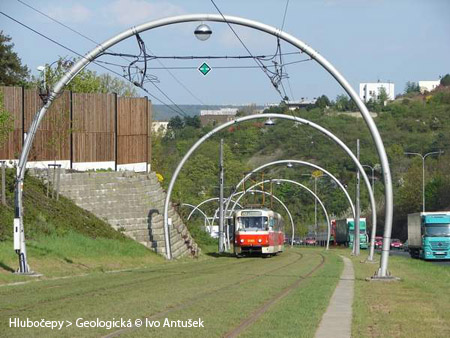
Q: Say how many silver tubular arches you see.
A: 7